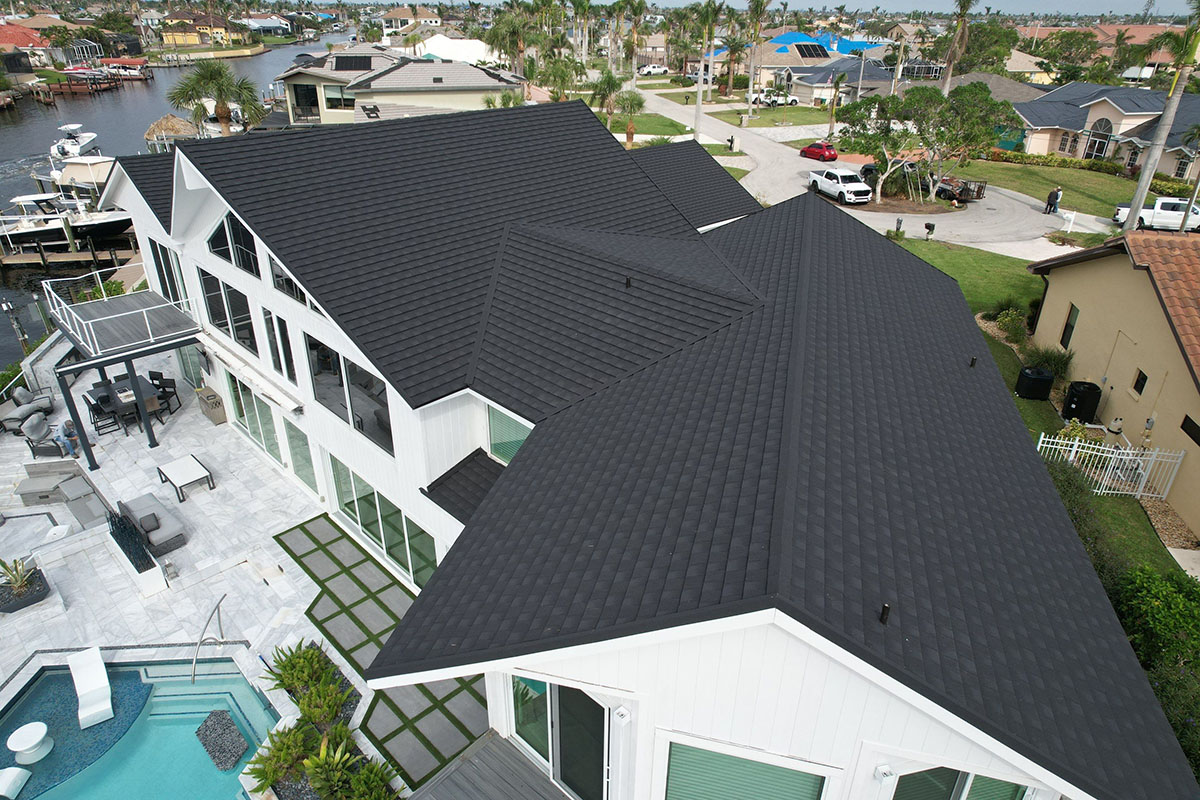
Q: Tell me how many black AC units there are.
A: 2